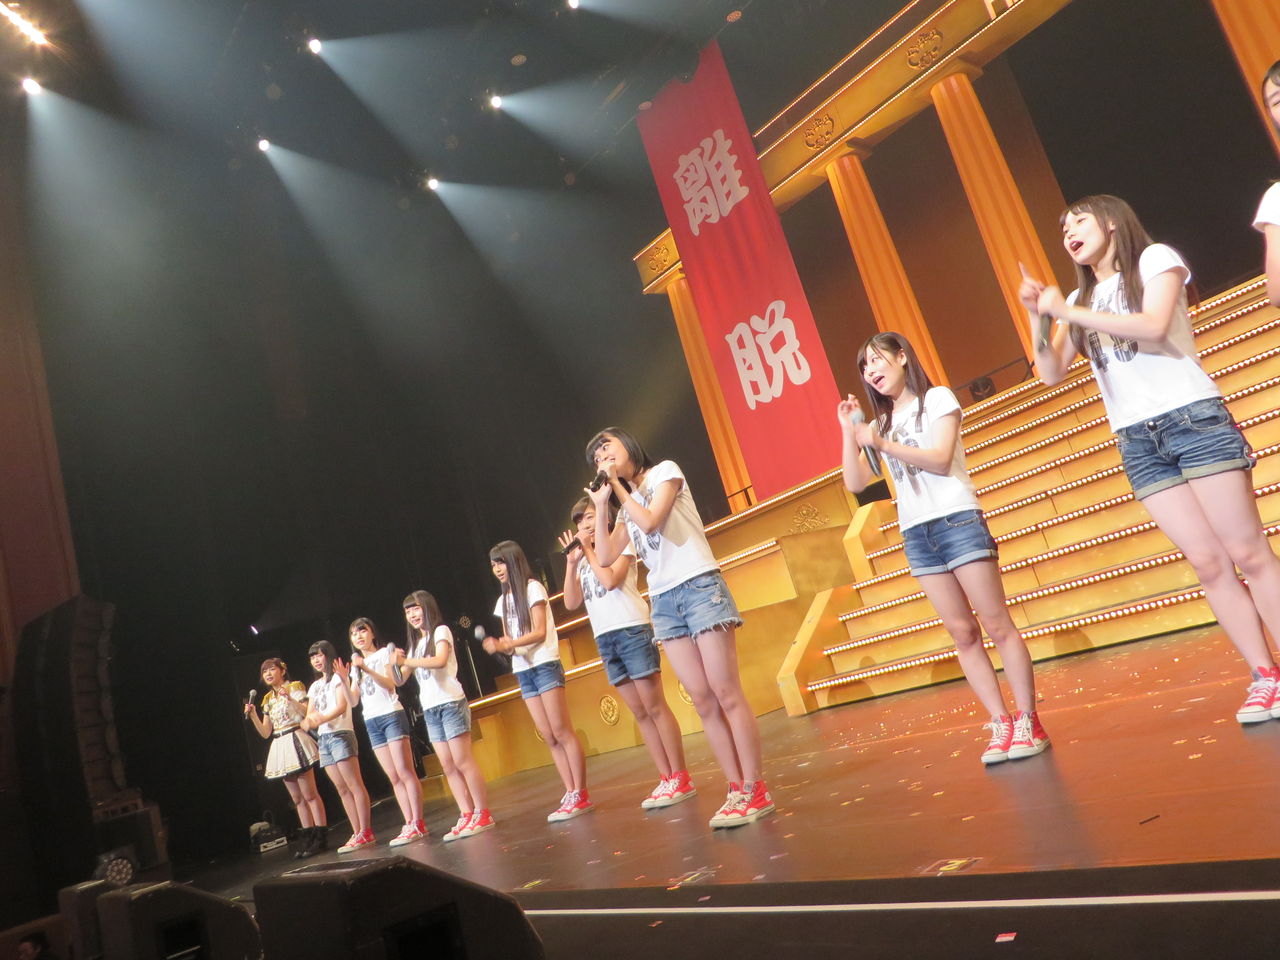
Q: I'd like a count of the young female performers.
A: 10